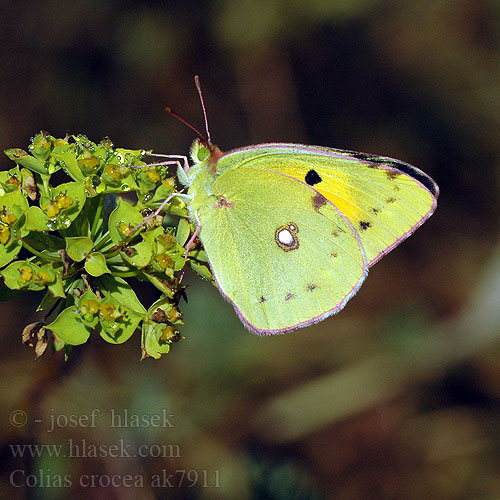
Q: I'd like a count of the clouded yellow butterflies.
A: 1